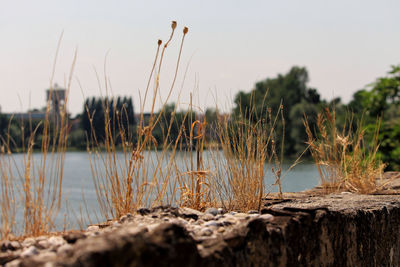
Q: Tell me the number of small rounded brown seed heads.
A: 3